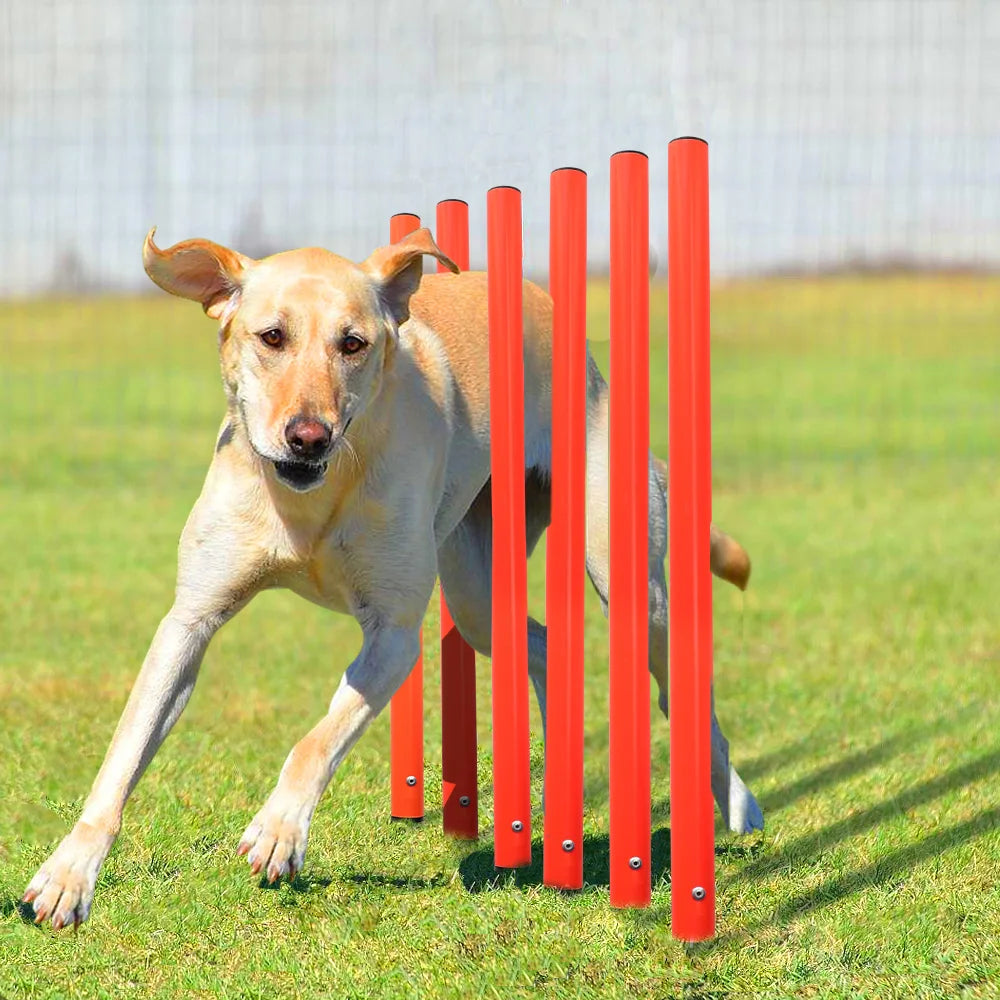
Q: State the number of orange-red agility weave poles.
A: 6